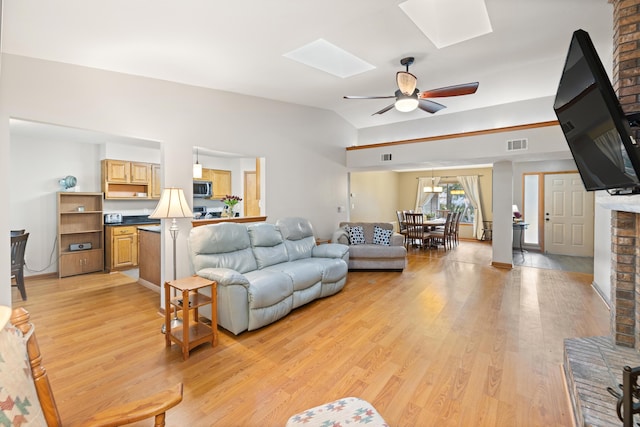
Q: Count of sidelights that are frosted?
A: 1